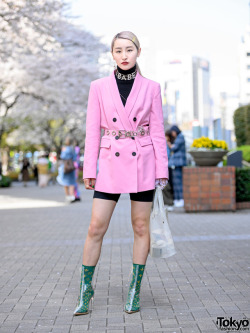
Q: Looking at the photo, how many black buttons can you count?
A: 6